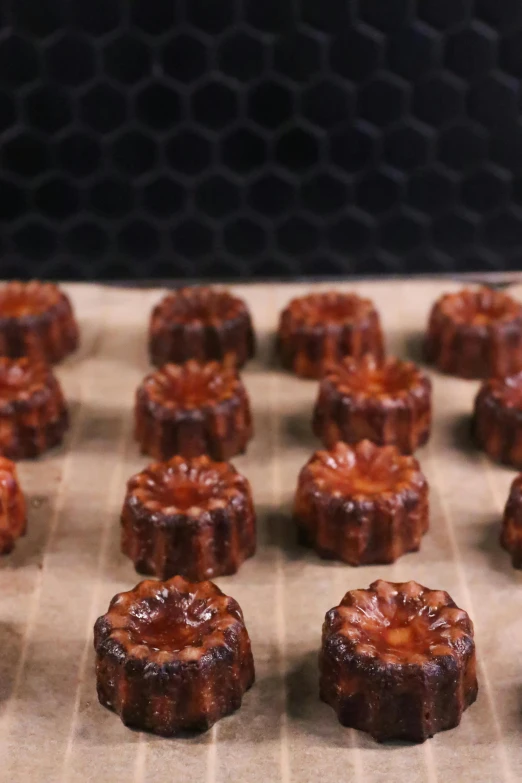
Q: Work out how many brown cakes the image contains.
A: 14